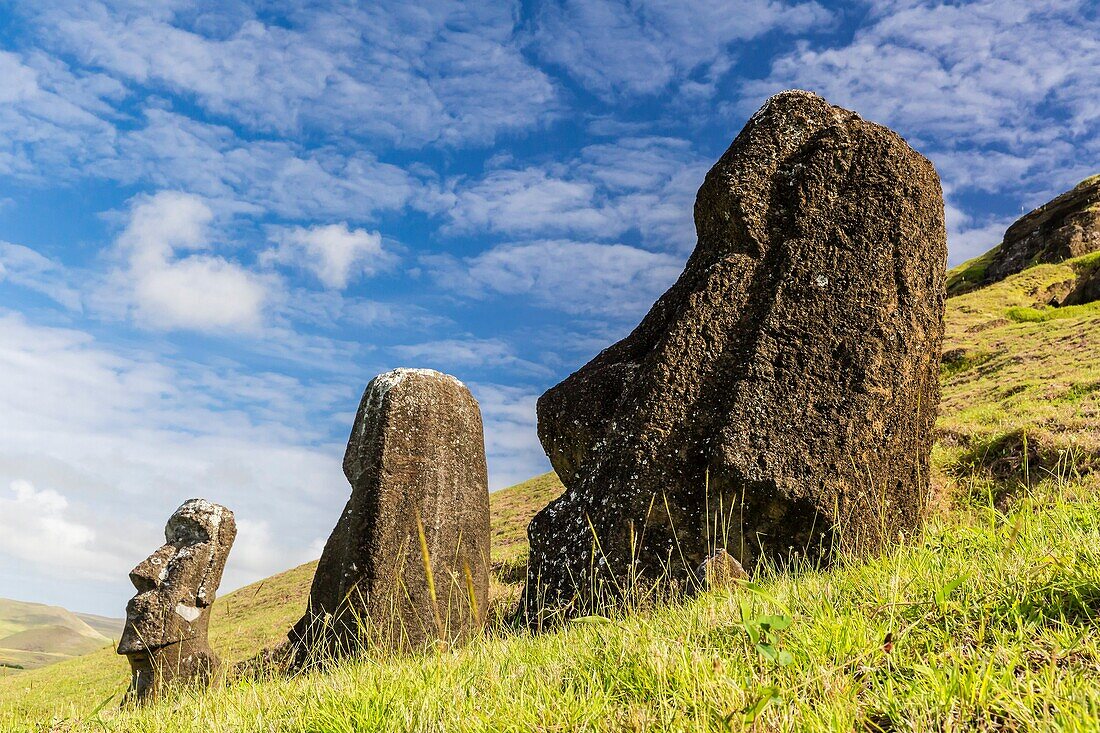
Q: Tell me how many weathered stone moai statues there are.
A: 3